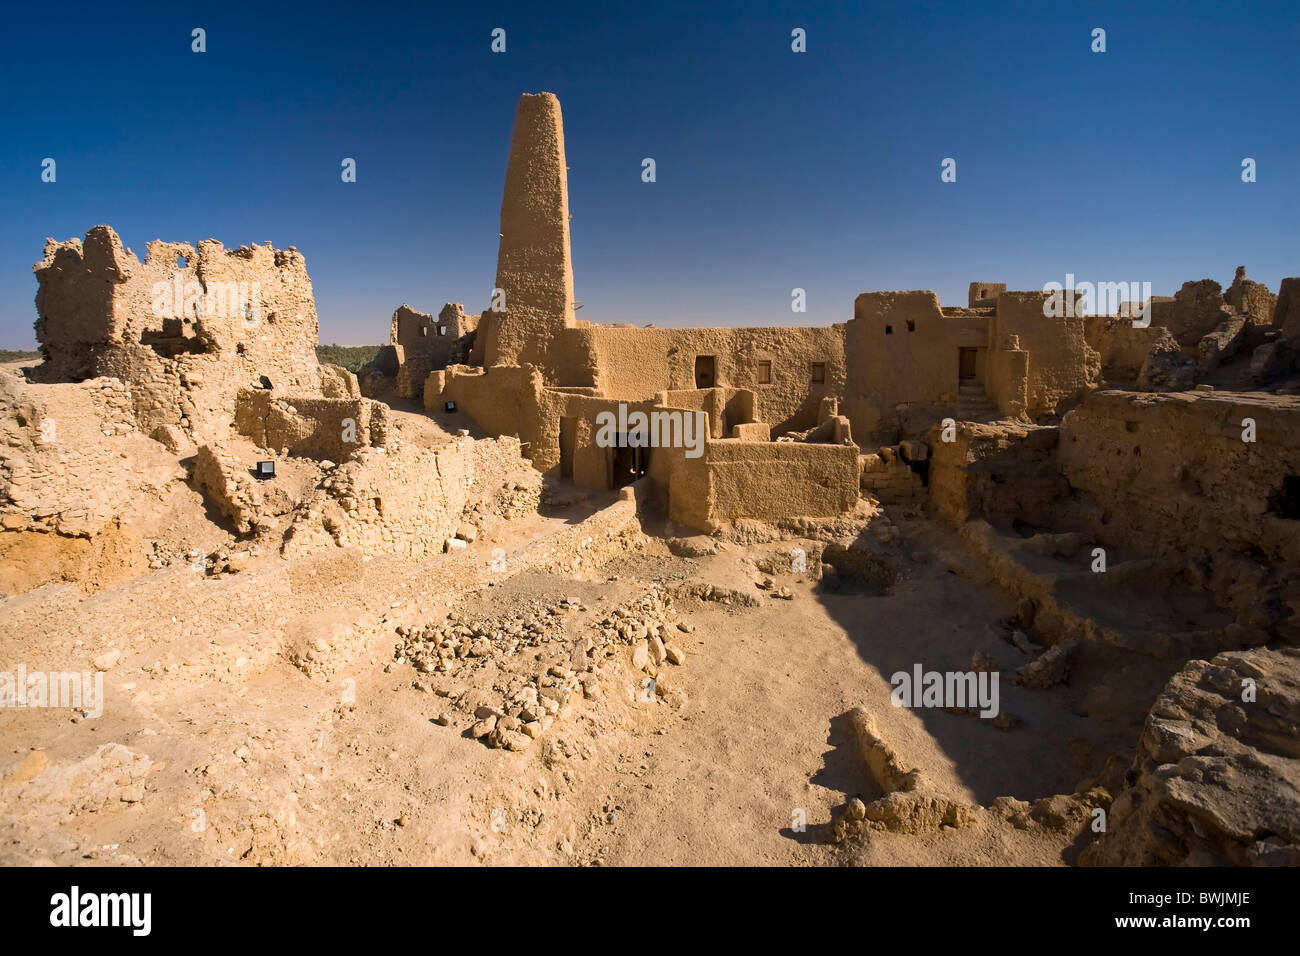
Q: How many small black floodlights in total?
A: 3